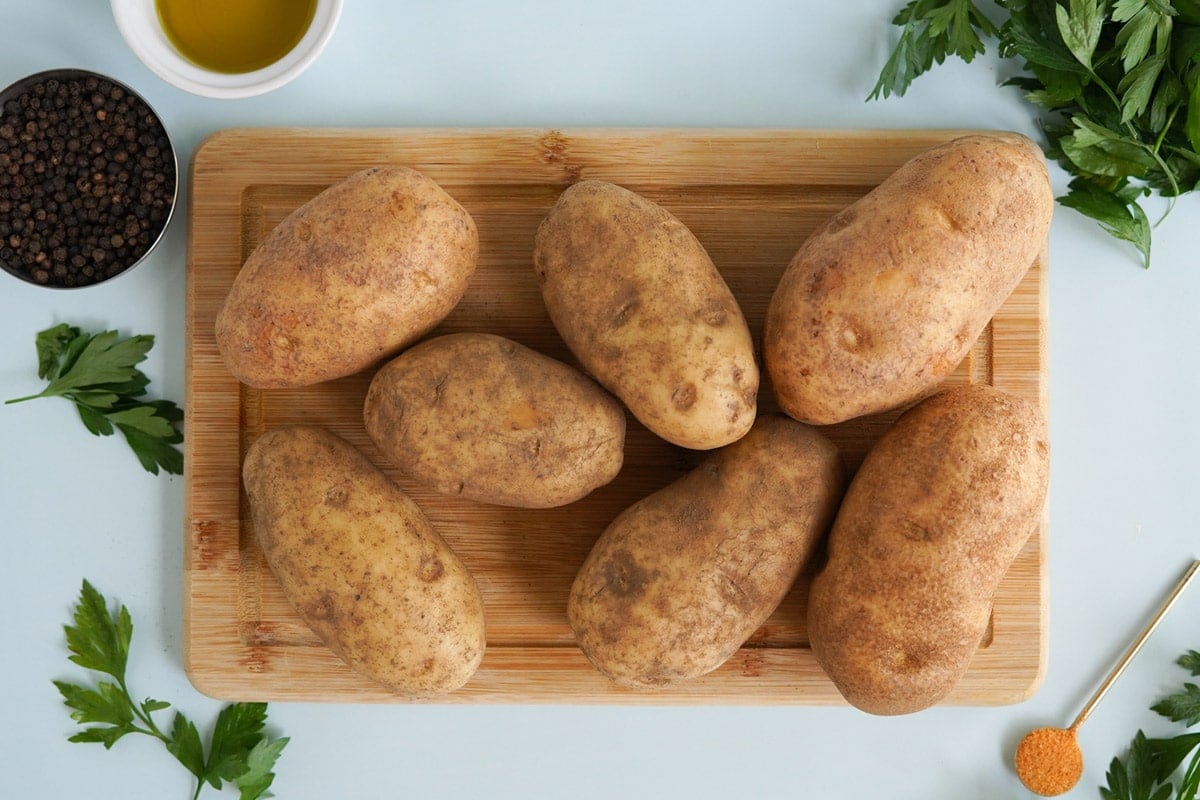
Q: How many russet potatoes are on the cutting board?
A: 7